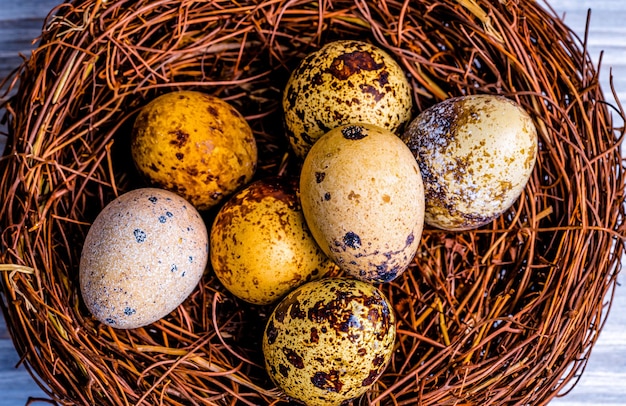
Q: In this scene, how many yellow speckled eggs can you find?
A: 4